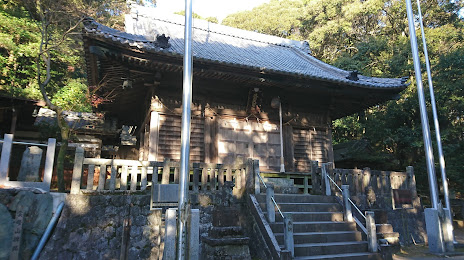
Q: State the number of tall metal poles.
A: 3